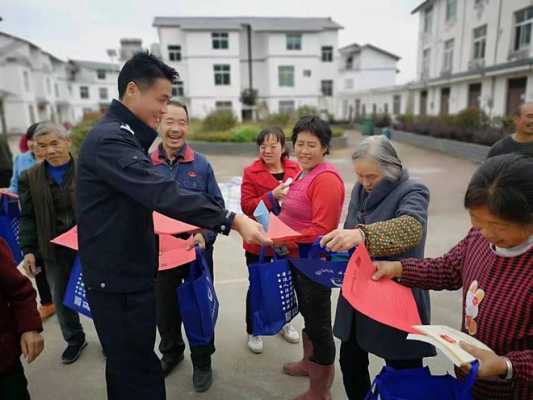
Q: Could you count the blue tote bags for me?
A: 6